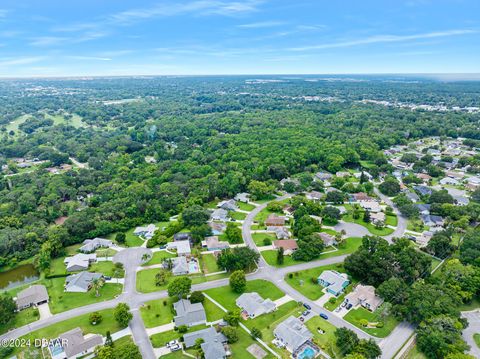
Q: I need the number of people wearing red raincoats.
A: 0